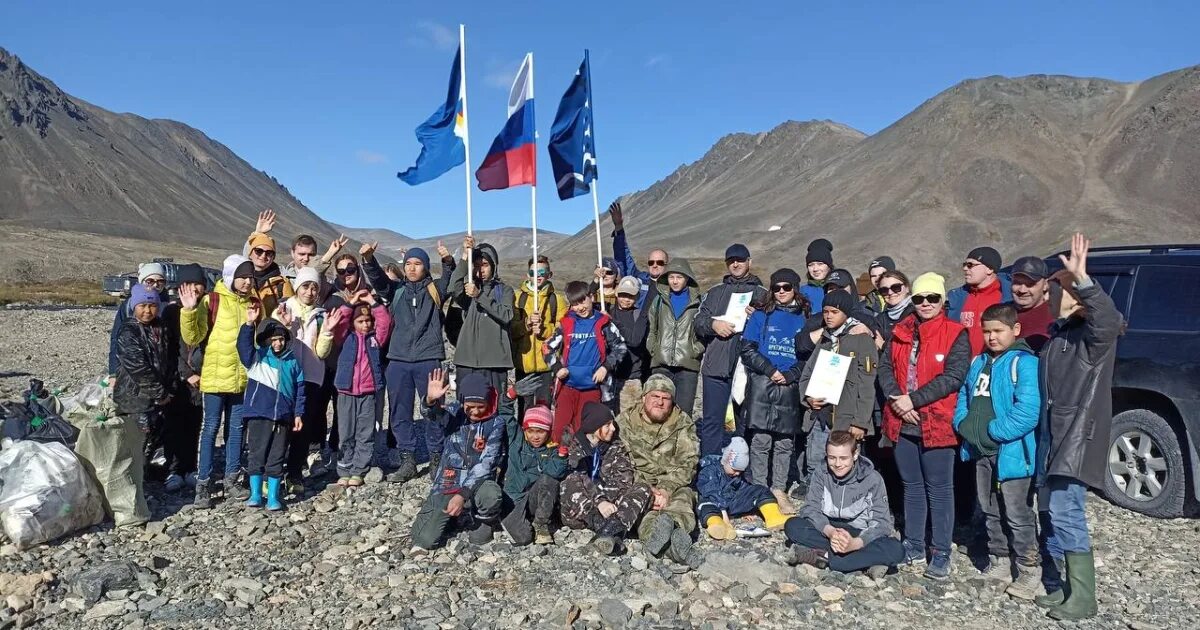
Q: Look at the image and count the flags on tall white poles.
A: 3